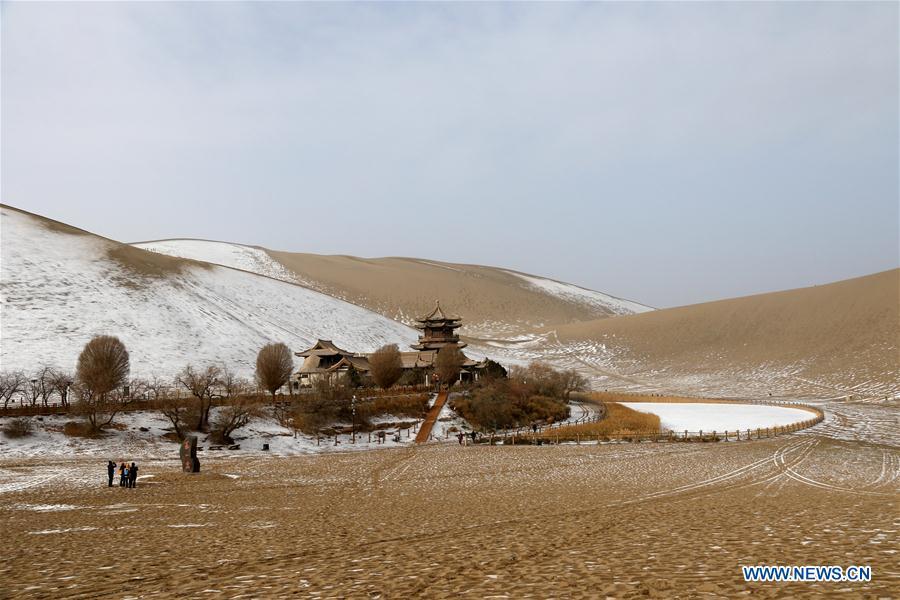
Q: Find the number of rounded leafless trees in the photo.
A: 4